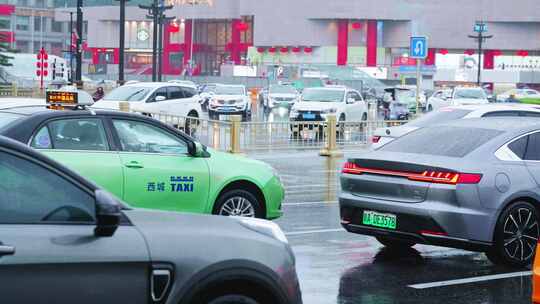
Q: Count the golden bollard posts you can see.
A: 3